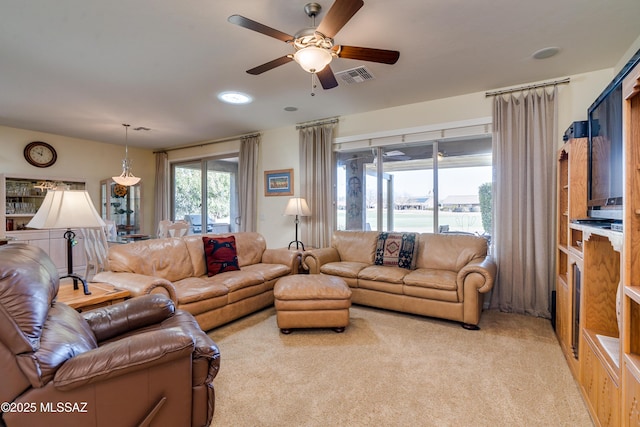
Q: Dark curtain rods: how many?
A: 3